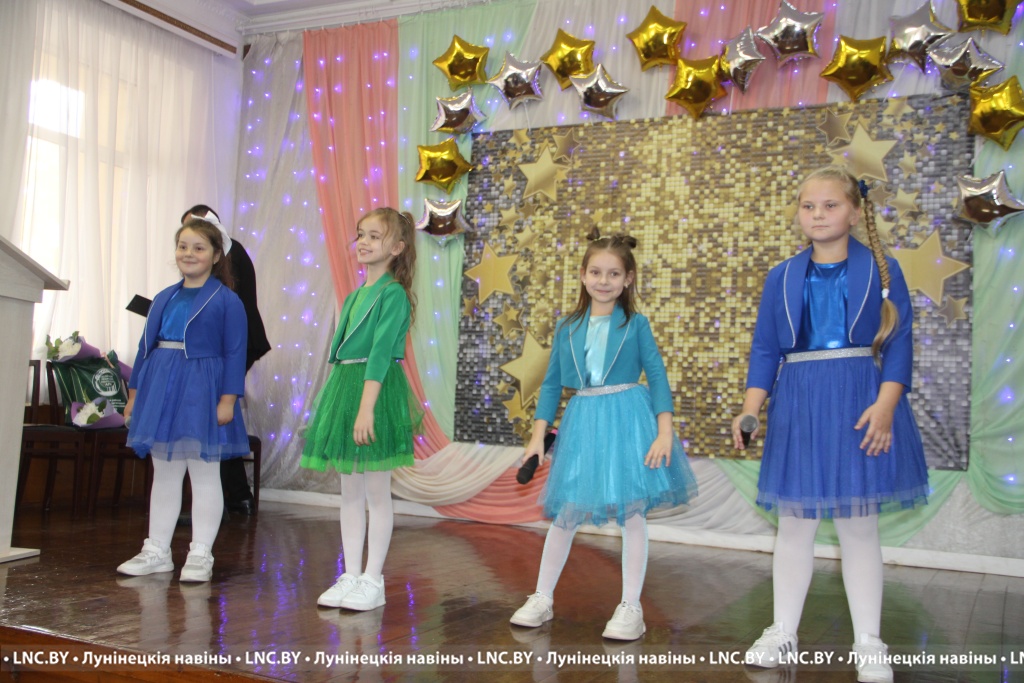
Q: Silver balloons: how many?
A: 9